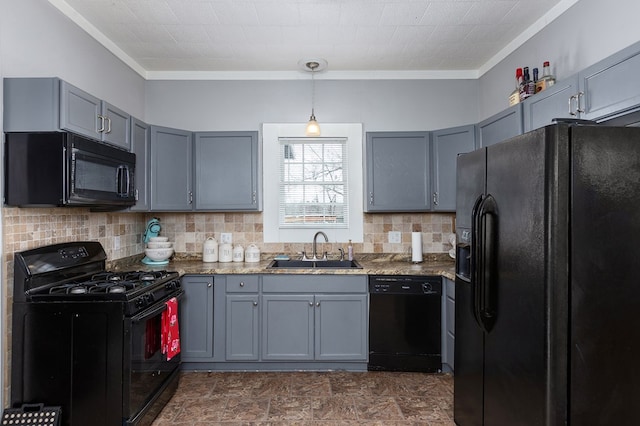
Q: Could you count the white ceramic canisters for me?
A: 4